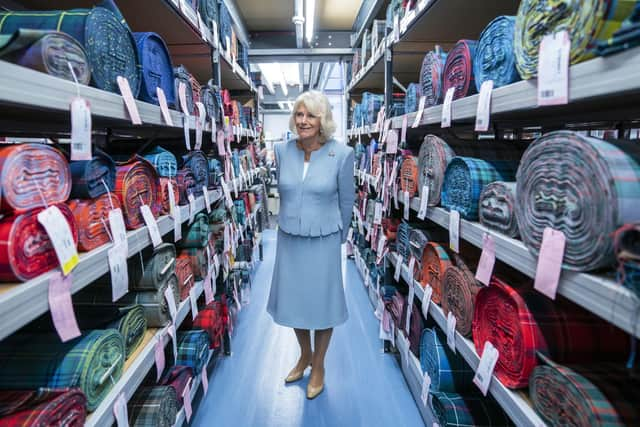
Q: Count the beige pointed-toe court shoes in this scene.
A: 2